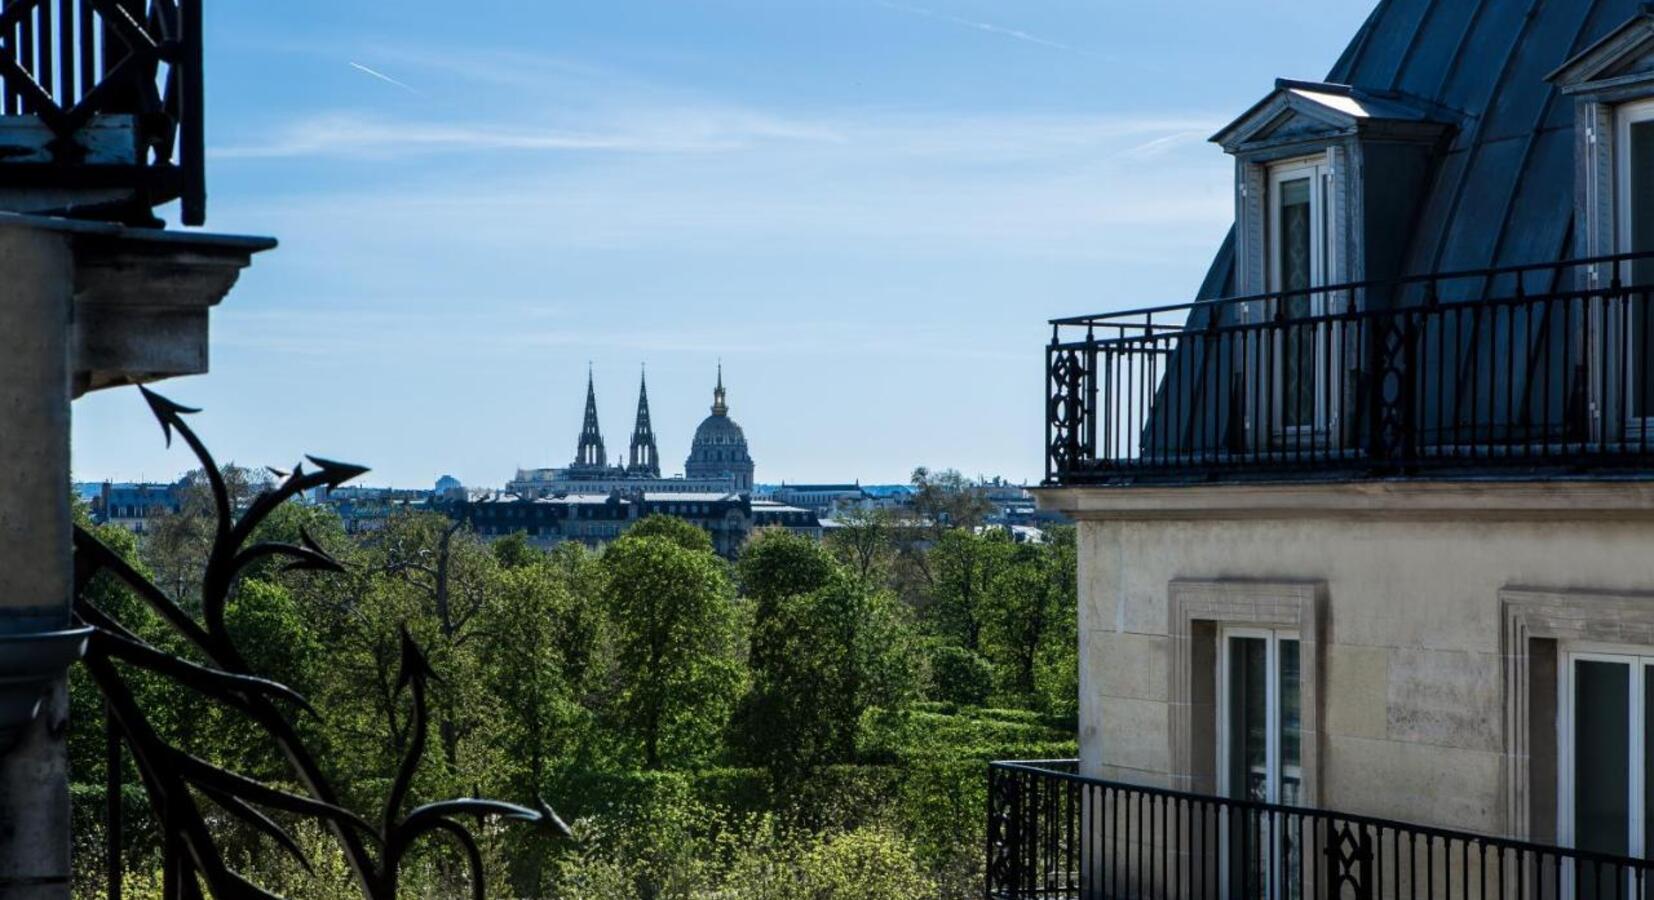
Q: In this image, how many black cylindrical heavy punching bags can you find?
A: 0